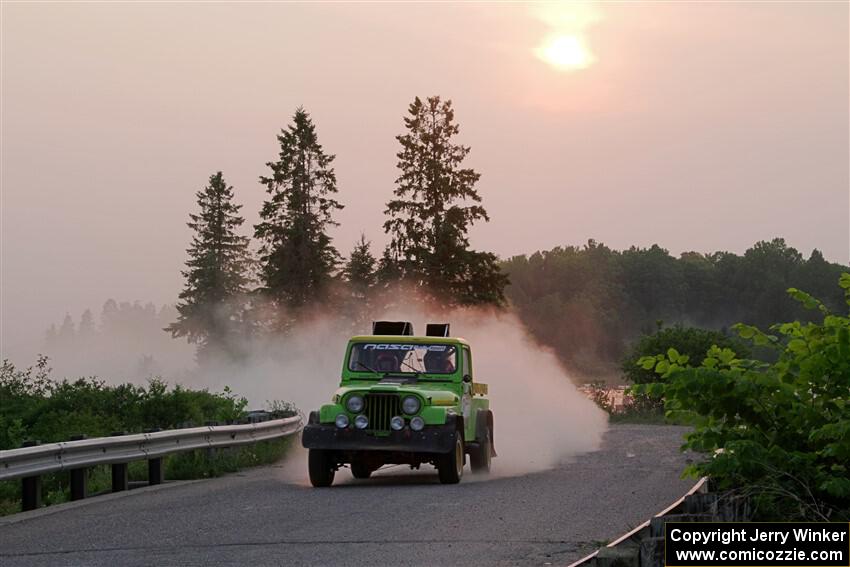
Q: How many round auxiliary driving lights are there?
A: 4